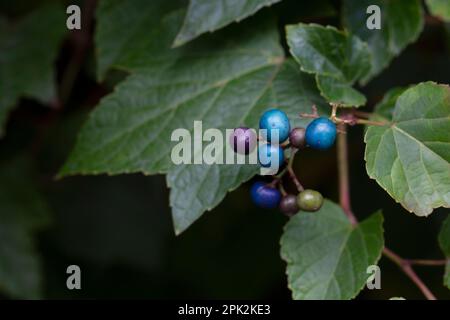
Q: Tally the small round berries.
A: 8